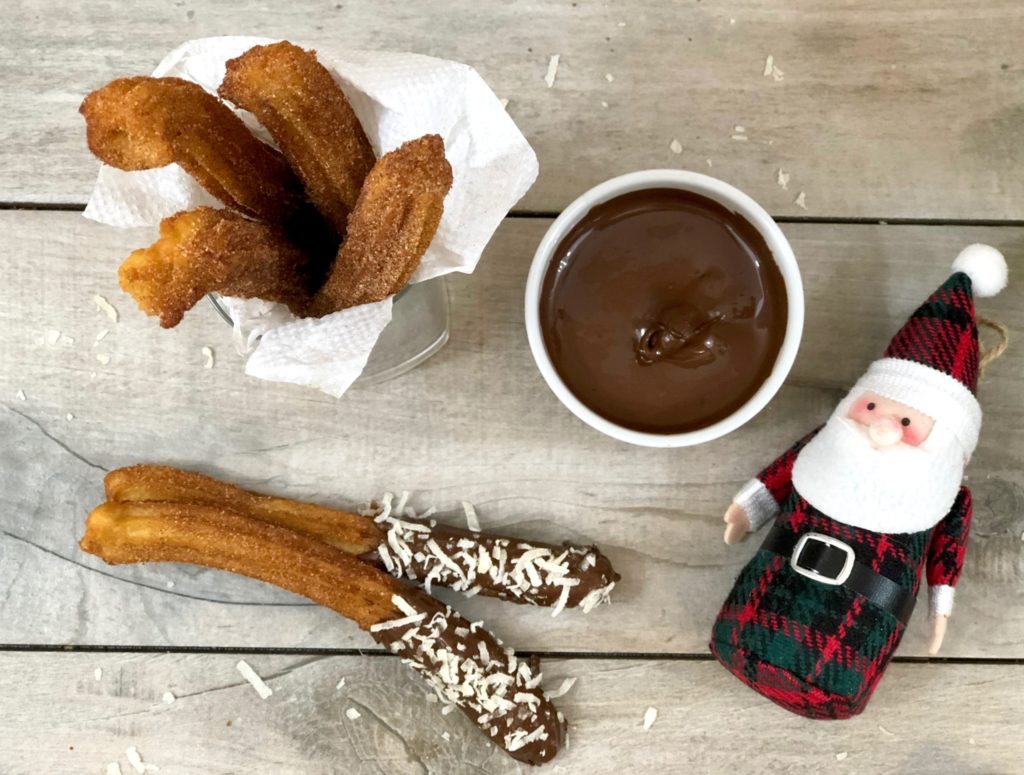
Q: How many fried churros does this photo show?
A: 6